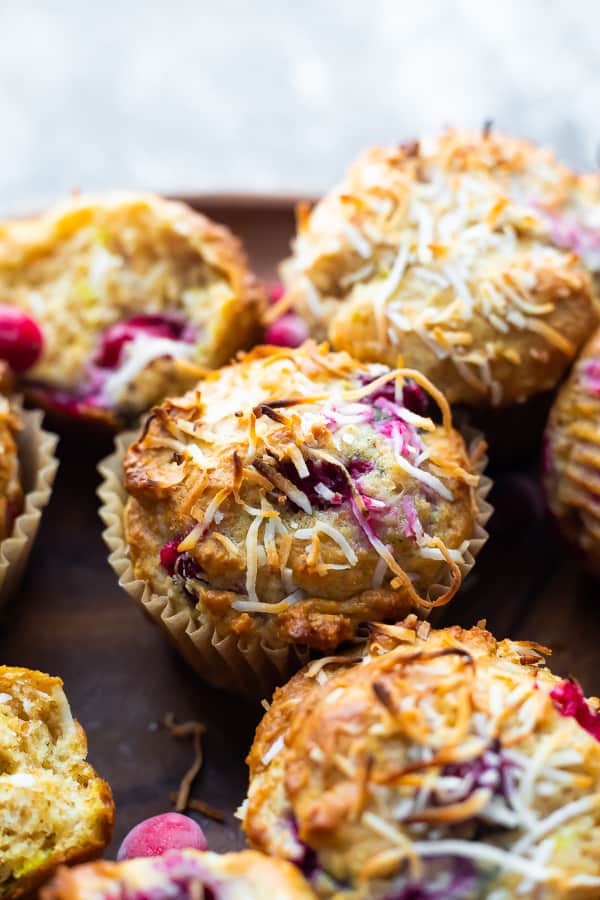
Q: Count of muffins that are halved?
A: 2